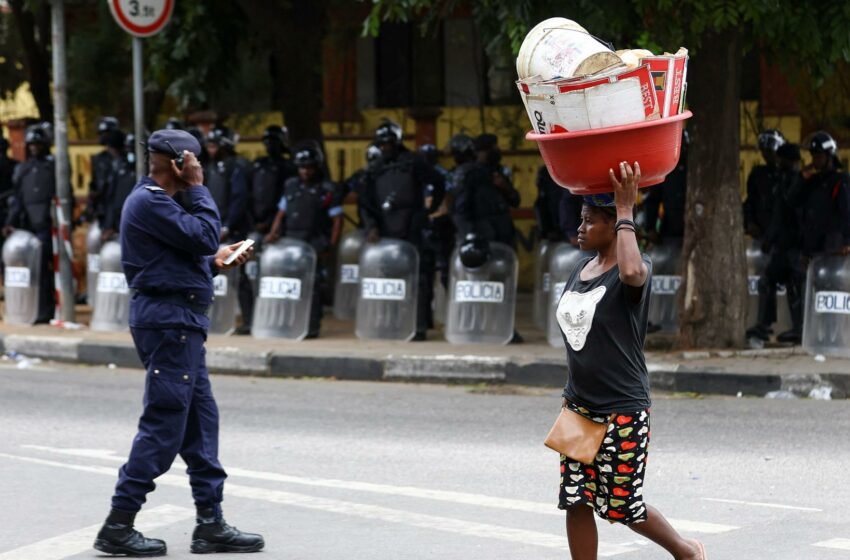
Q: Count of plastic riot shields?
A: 14